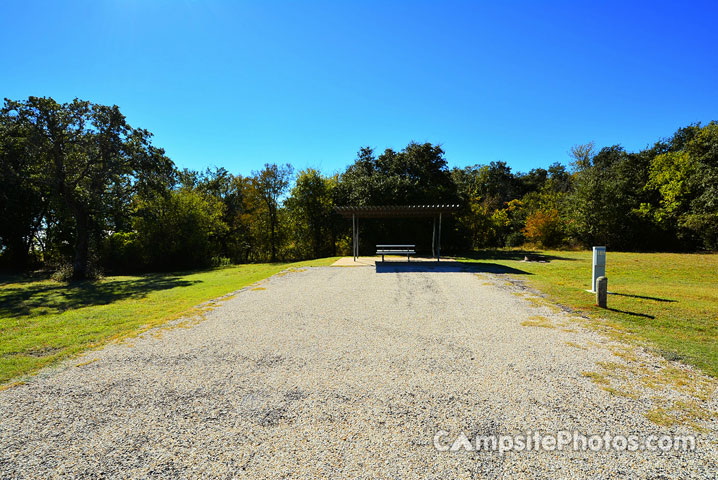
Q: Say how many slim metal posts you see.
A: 4